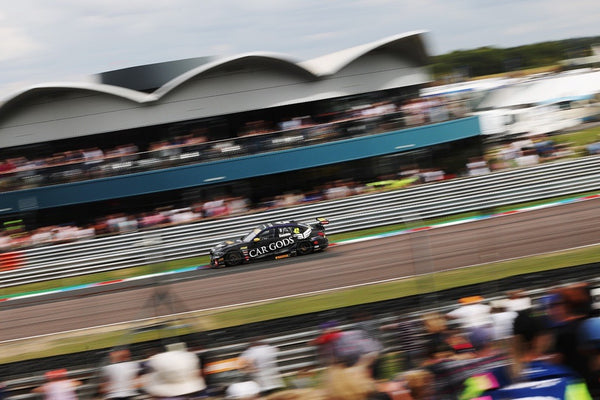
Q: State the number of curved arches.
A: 3